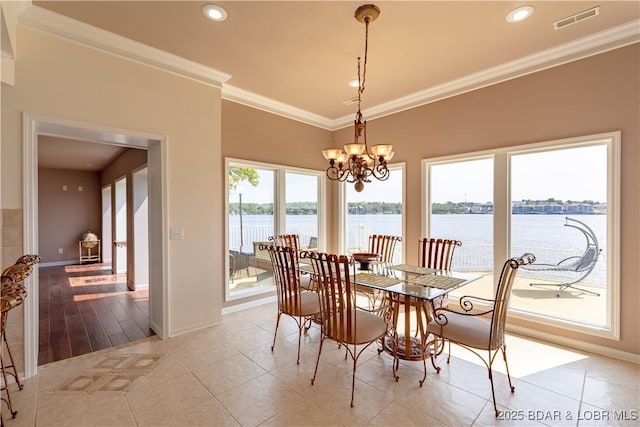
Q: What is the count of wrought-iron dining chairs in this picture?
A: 6